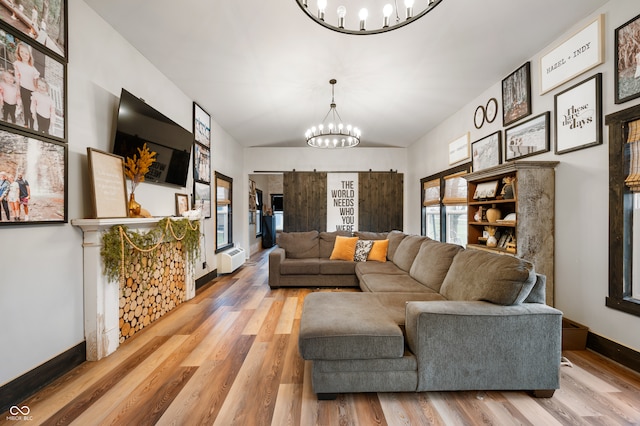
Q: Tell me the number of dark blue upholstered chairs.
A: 0